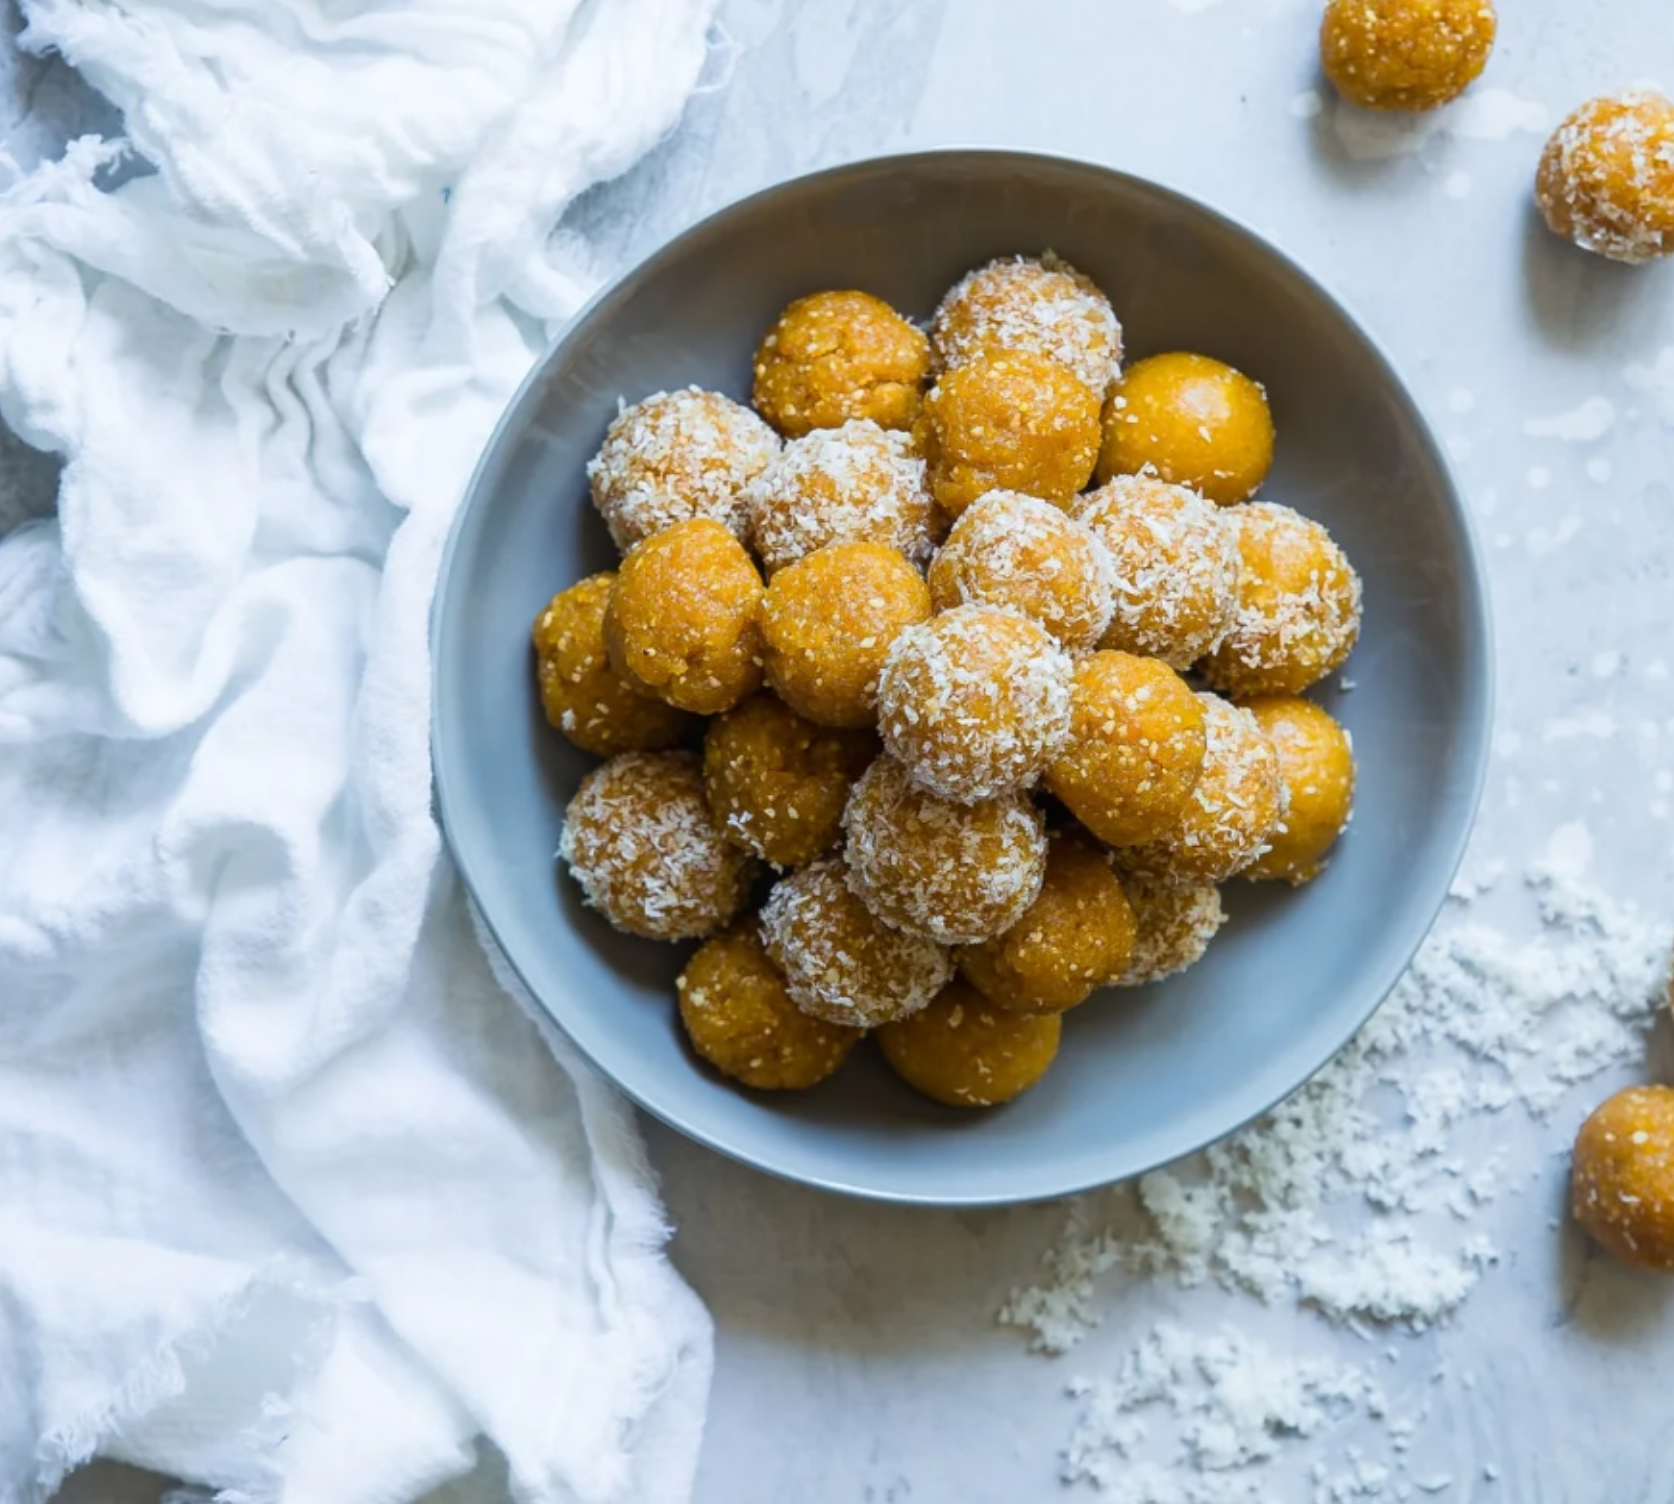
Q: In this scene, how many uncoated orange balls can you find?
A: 14